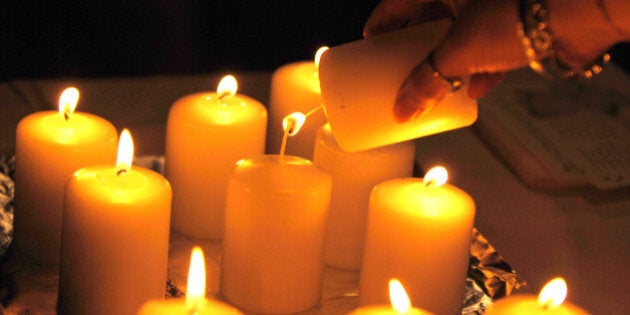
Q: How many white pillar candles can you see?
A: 11